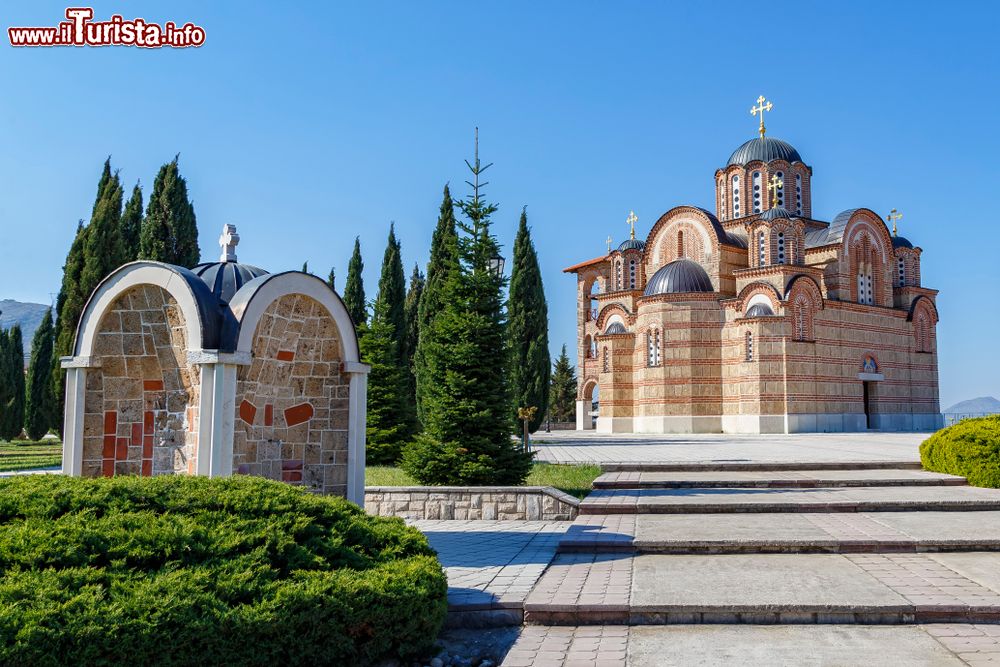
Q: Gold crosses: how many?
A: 5